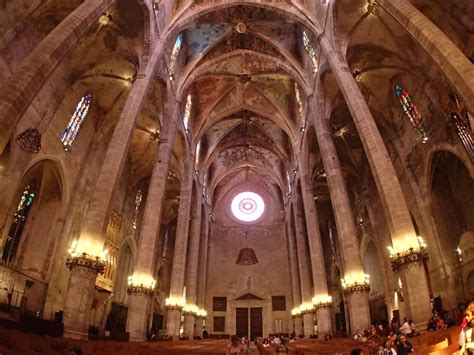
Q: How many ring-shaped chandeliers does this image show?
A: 10